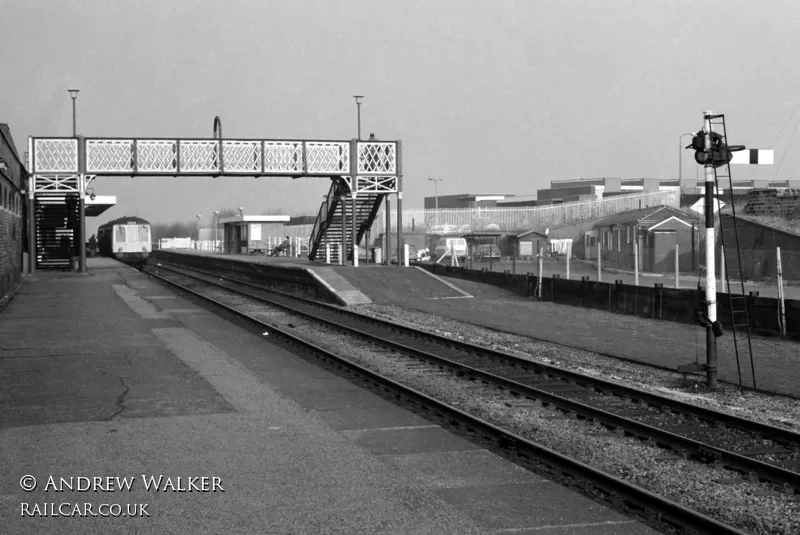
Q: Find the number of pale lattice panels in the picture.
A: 8